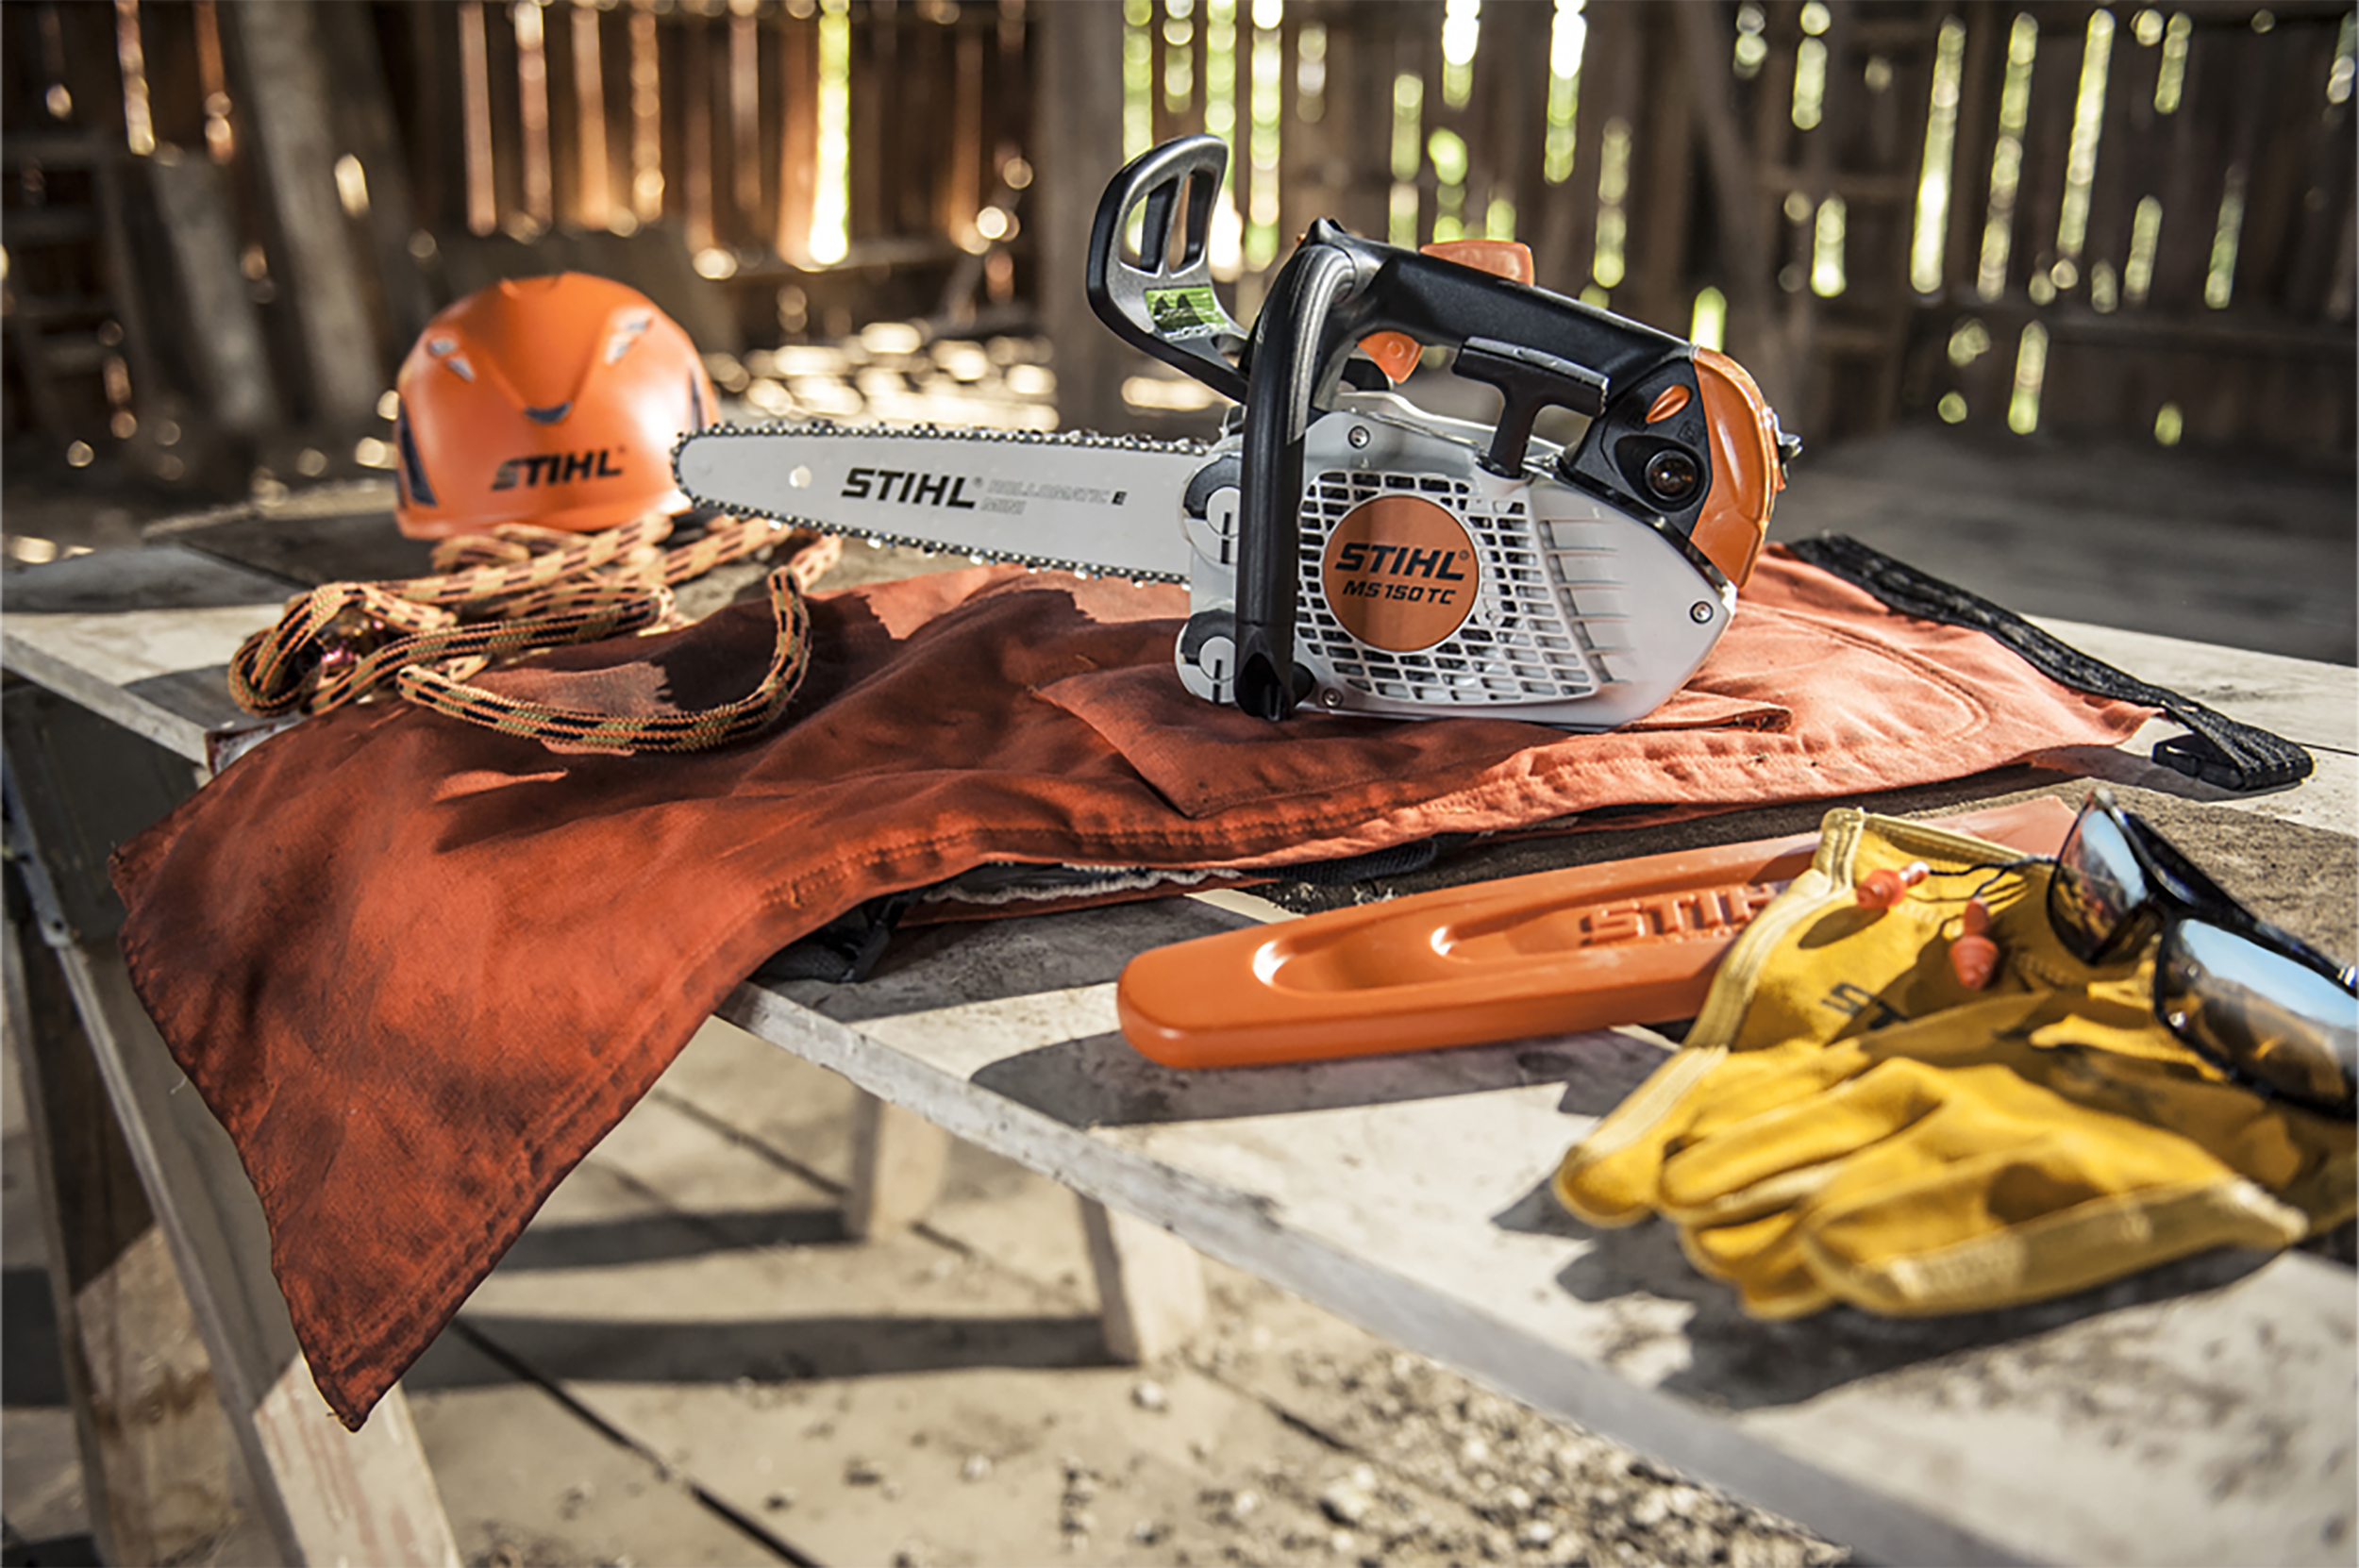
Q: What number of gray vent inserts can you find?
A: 4